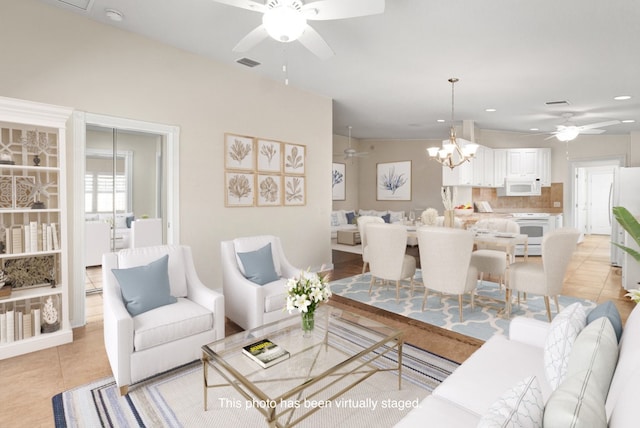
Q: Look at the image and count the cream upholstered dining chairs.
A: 6